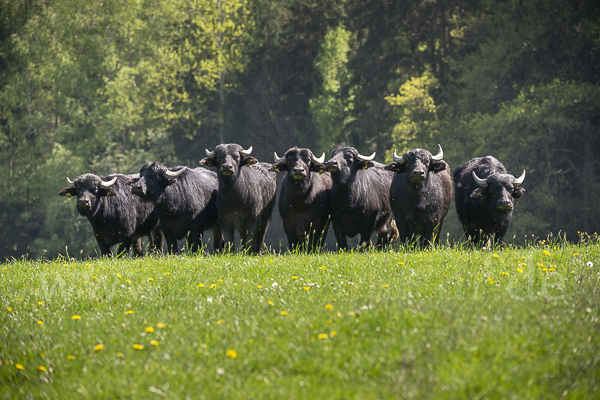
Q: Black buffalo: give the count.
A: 7